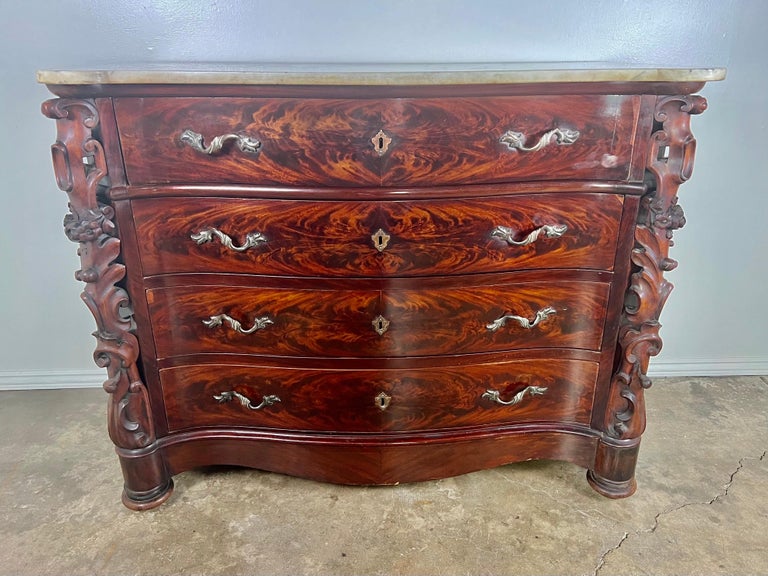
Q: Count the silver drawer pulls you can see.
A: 8